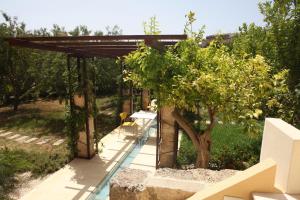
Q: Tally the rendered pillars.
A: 4